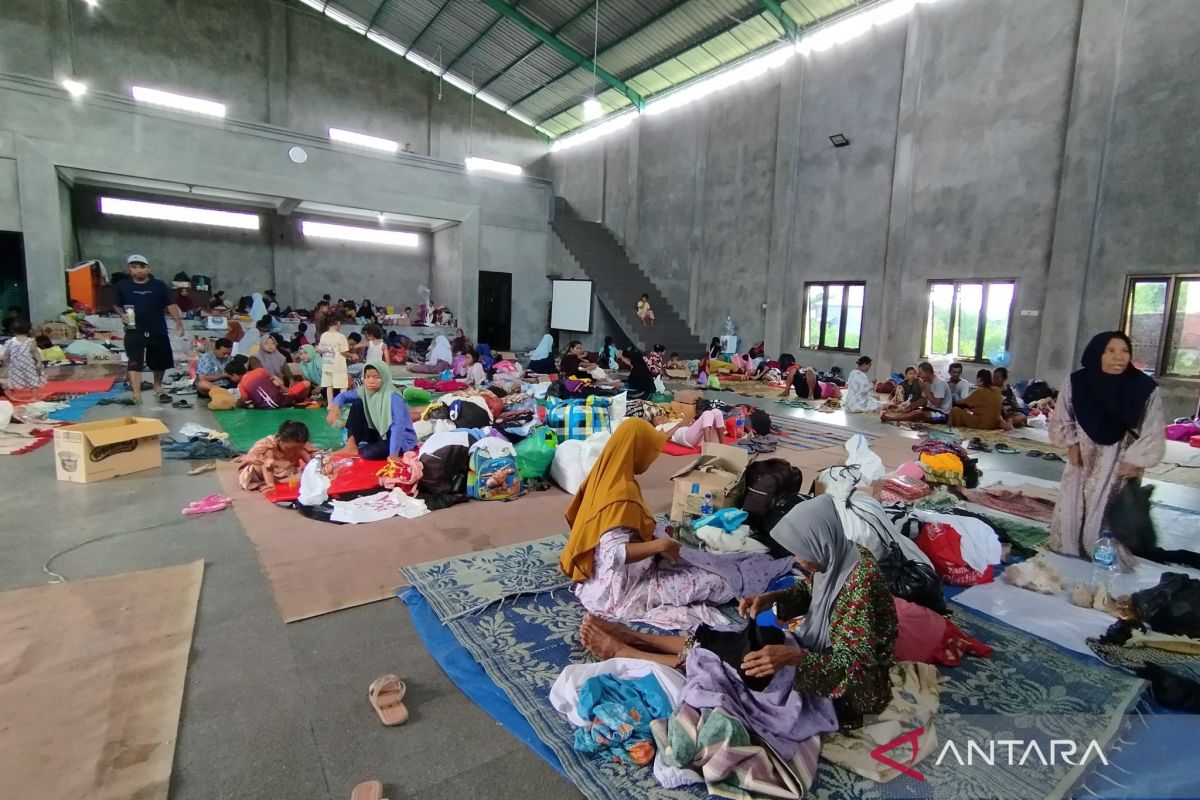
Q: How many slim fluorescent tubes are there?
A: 5